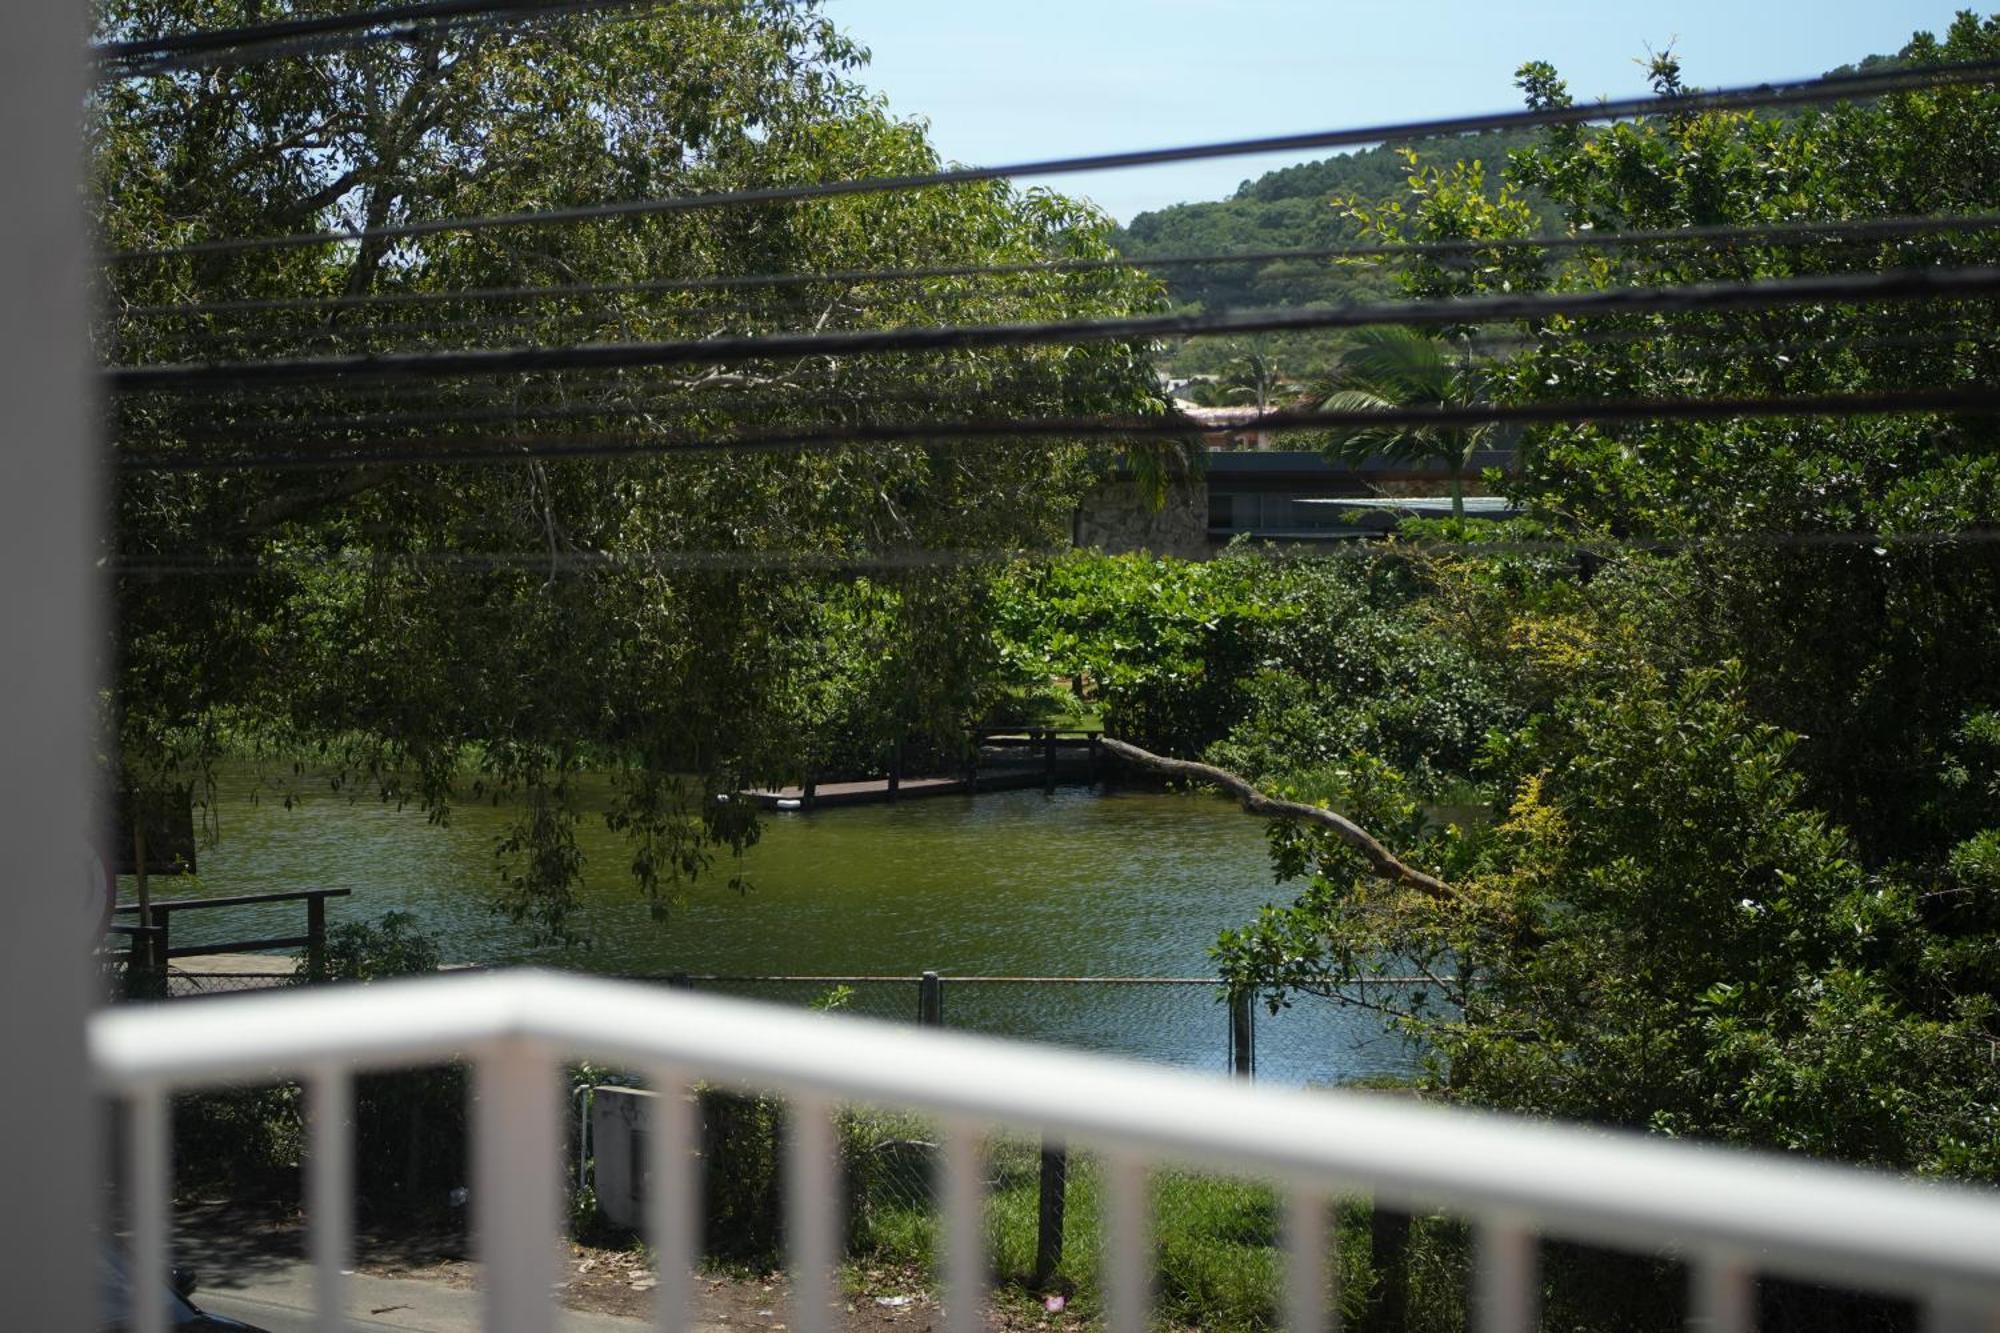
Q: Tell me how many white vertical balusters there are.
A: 11